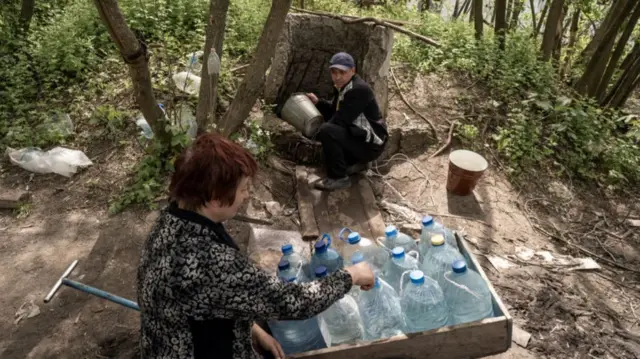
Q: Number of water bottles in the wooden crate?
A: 15